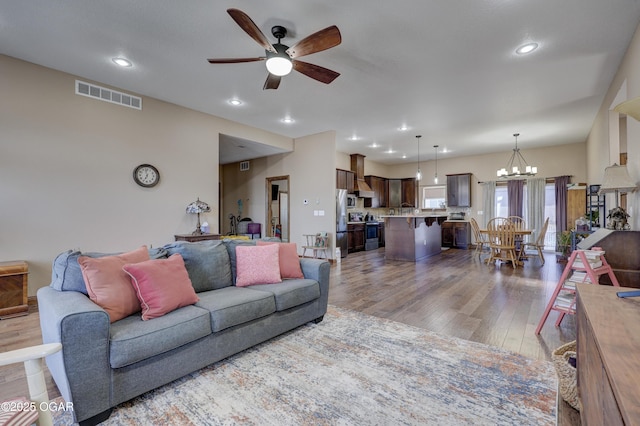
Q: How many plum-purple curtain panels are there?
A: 2